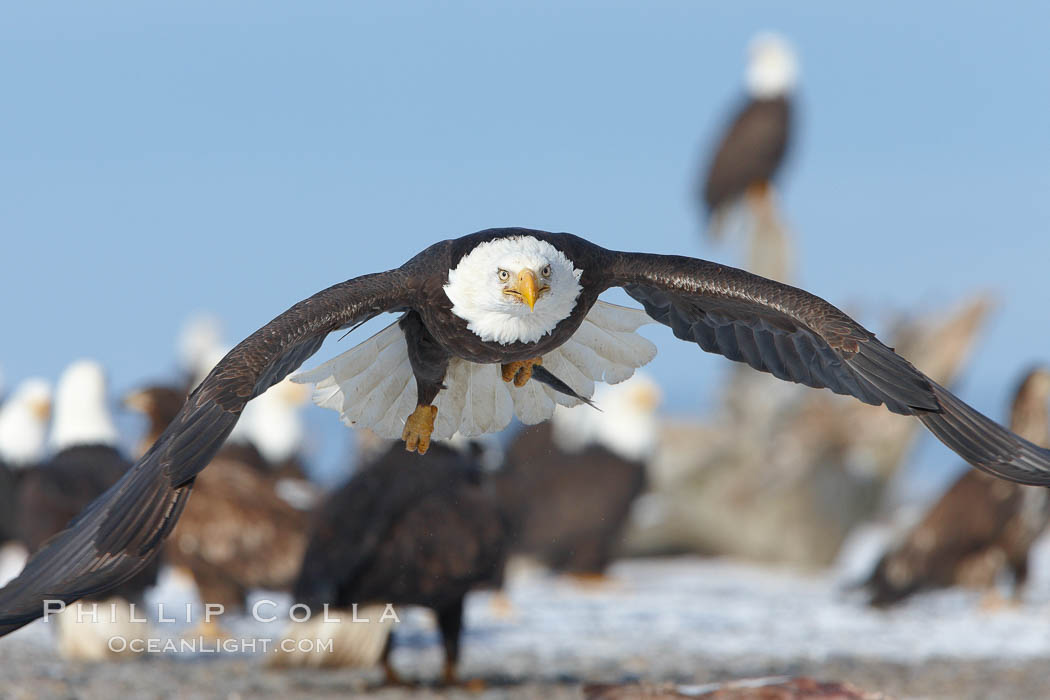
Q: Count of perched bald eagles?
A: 1